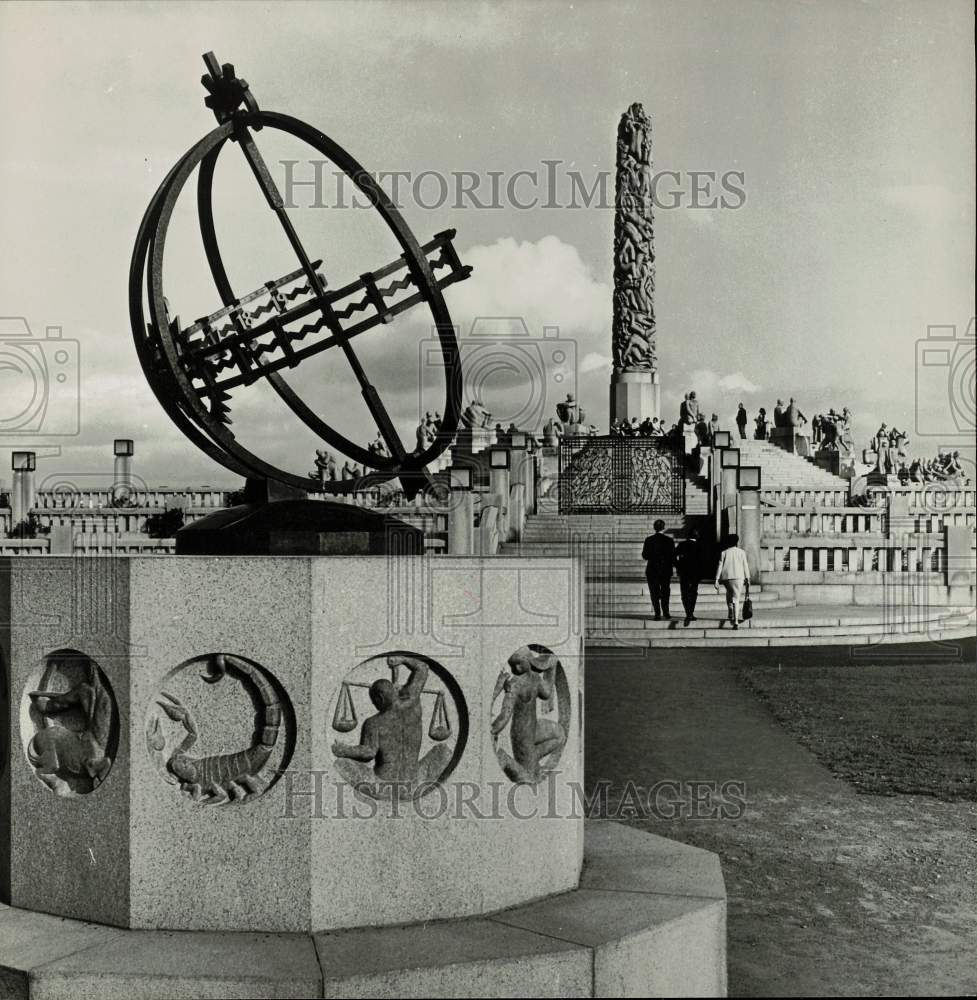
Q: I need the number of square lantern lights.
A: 8